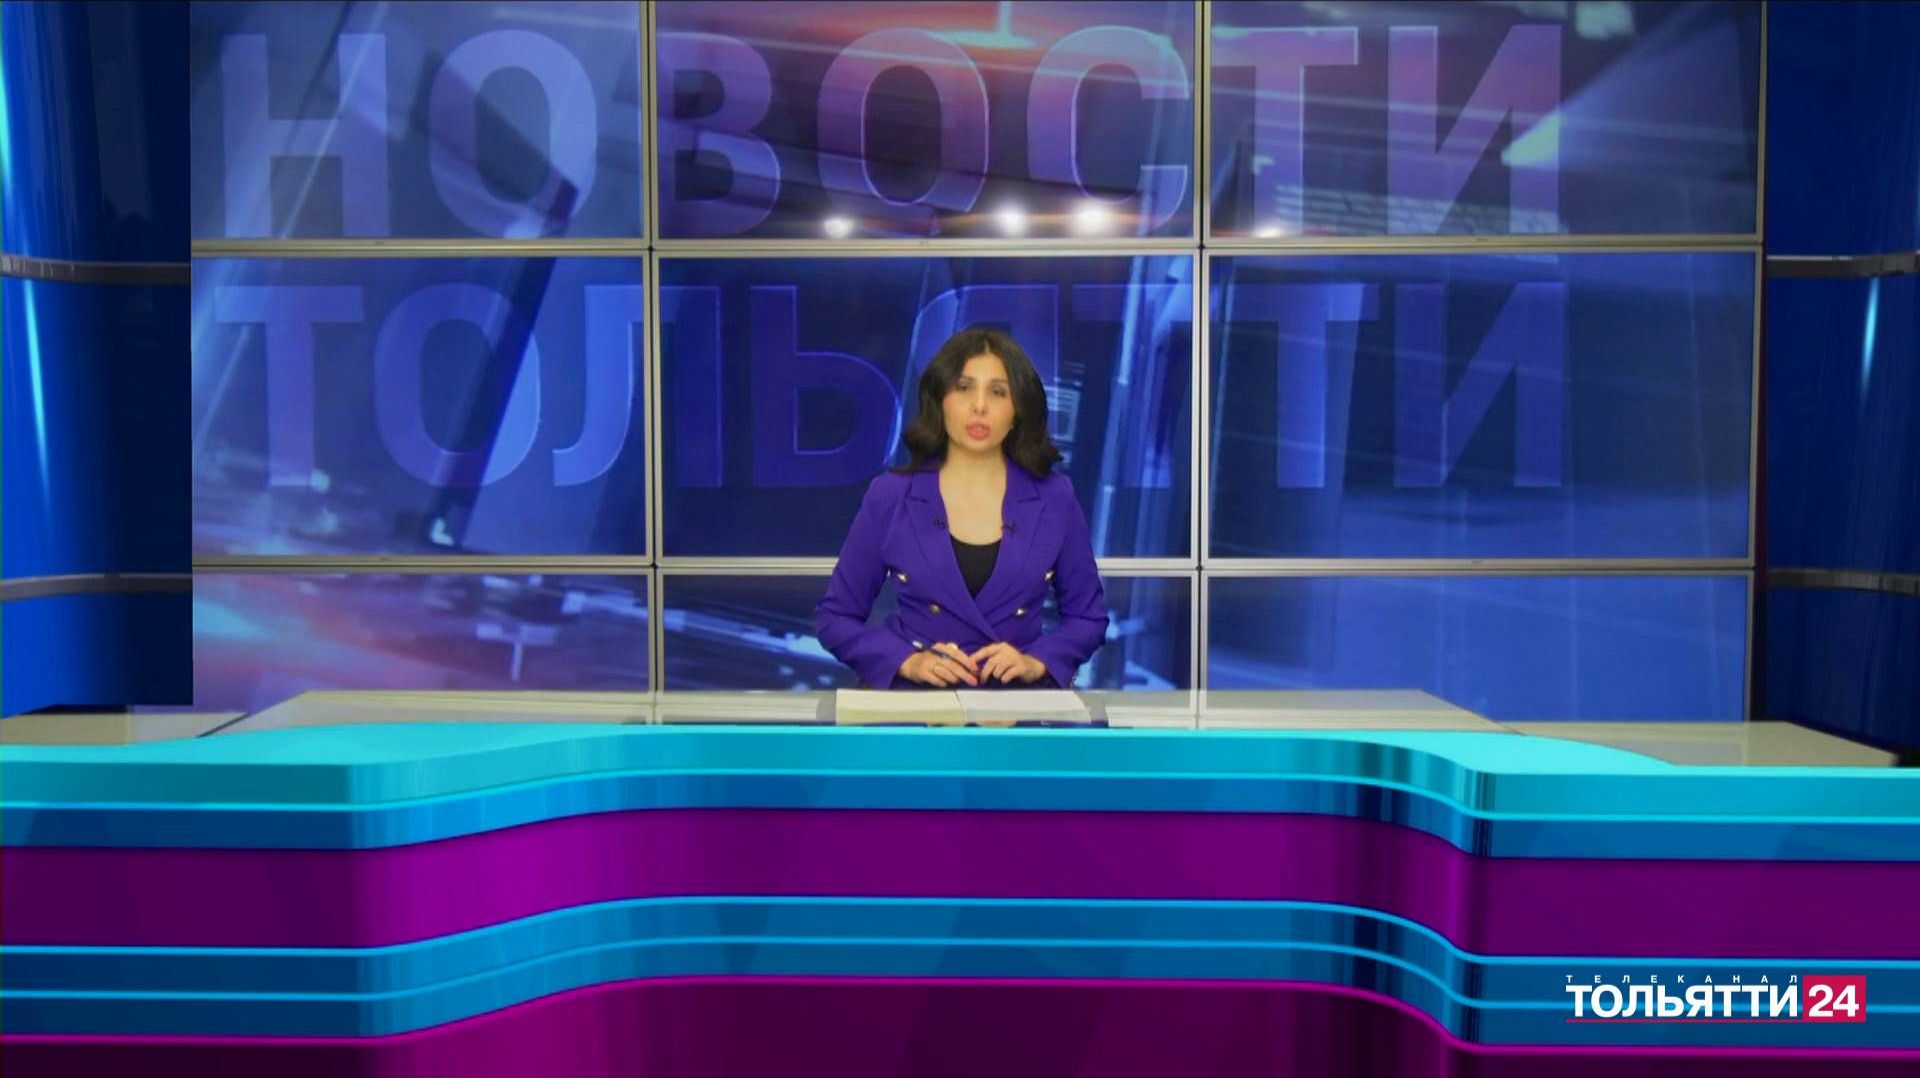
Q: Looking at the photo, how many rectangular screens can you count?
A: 9